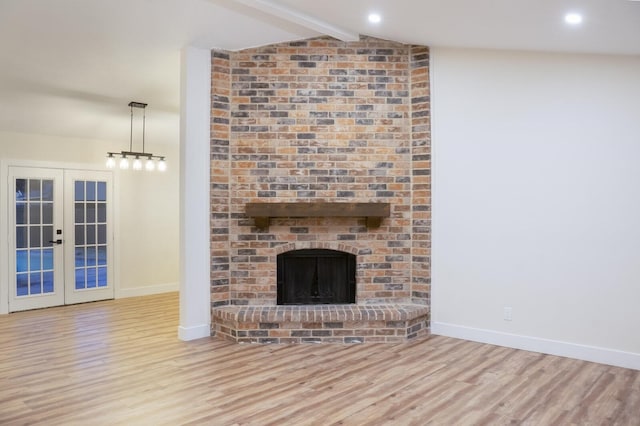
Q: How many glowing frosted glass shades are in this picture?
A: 5